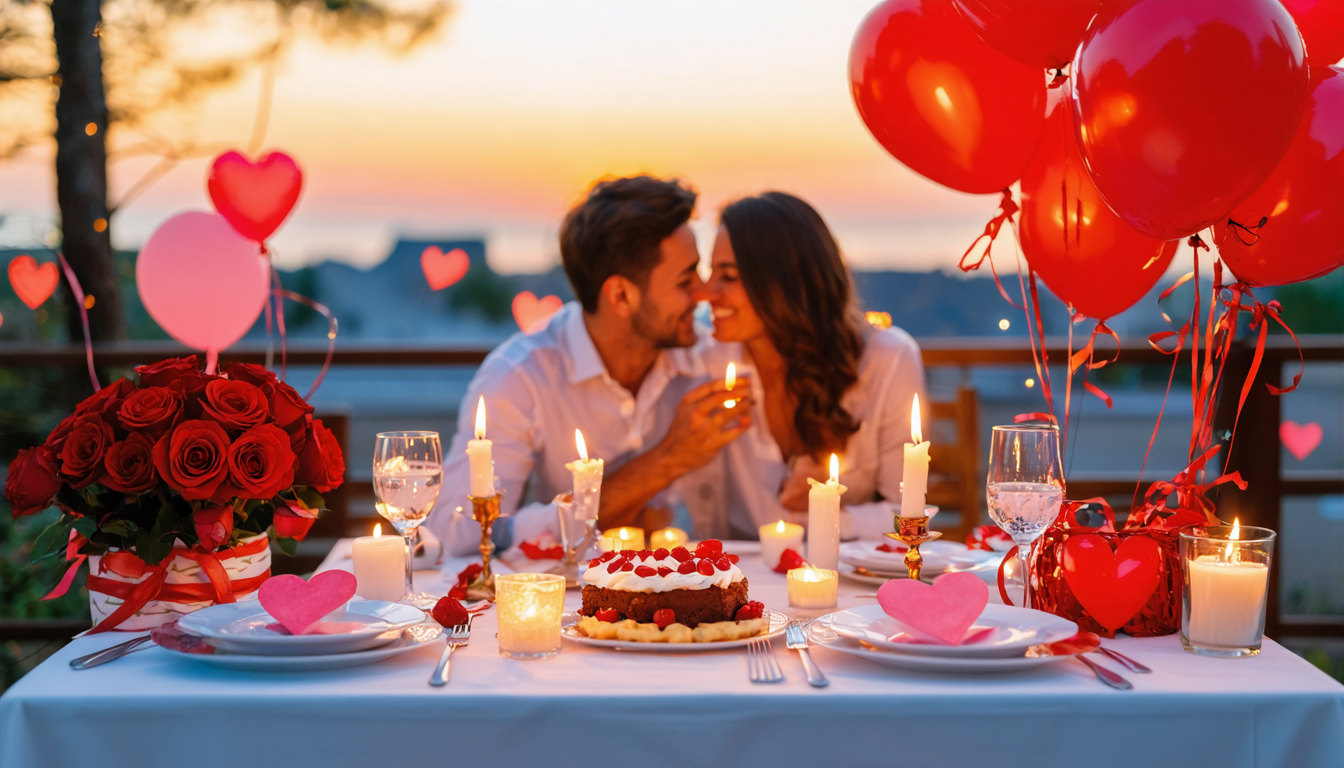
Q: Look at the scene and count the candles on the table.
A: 11